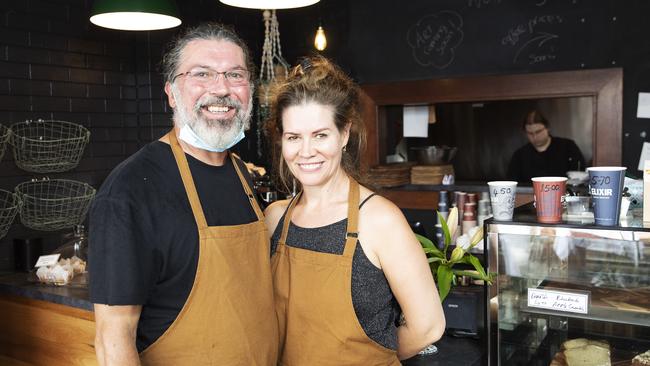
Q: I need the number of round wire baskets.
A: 4